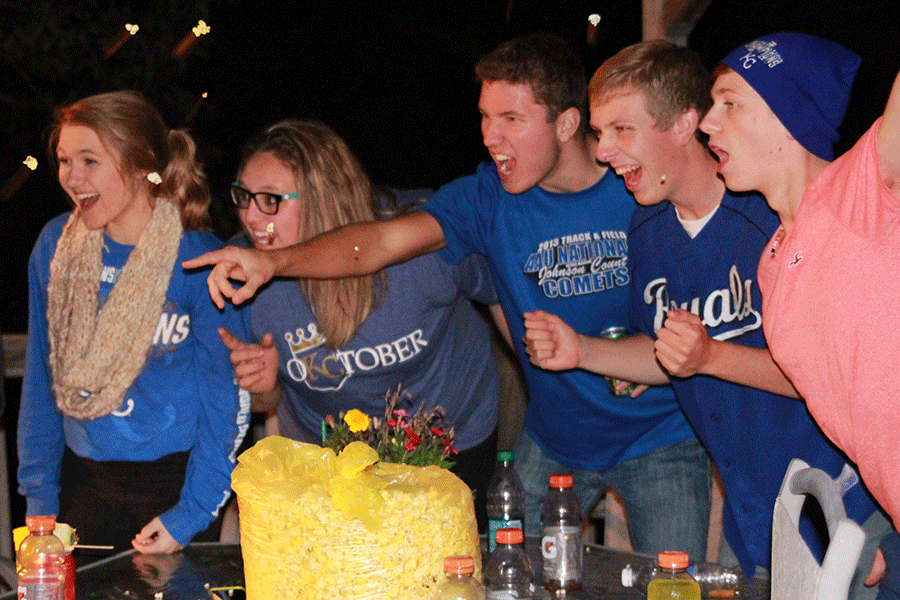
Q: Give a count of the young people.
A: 5